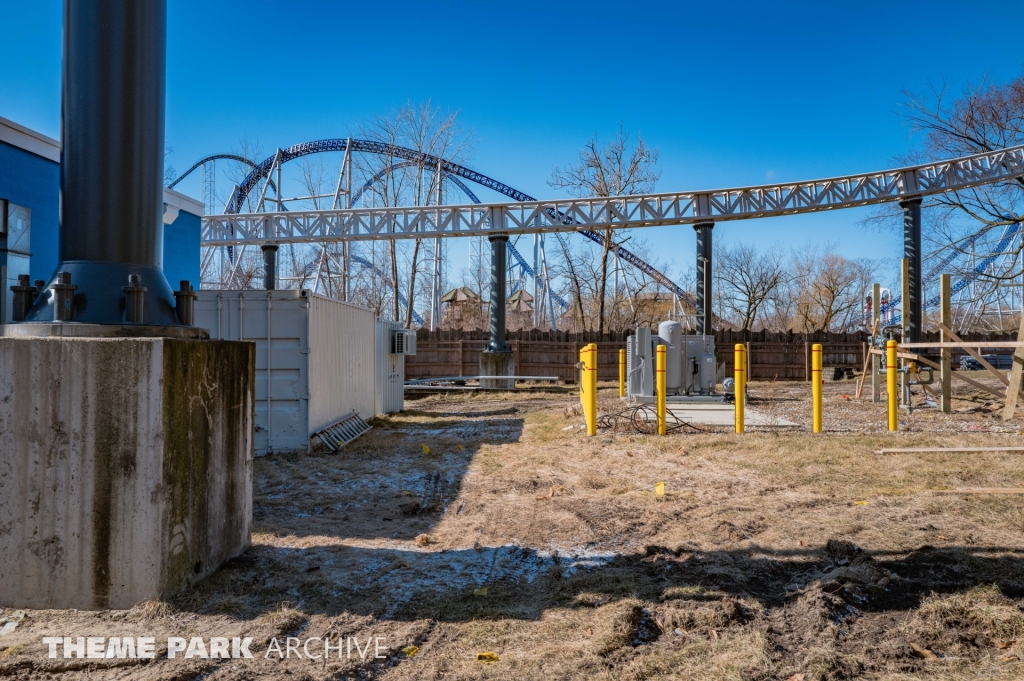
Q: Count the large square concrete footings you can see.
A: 2